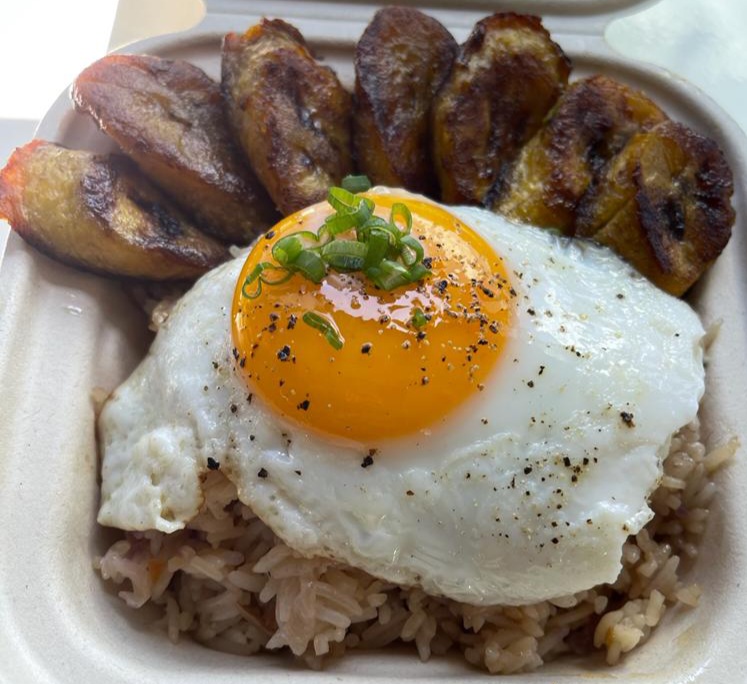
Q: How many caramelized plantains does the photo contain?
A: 7